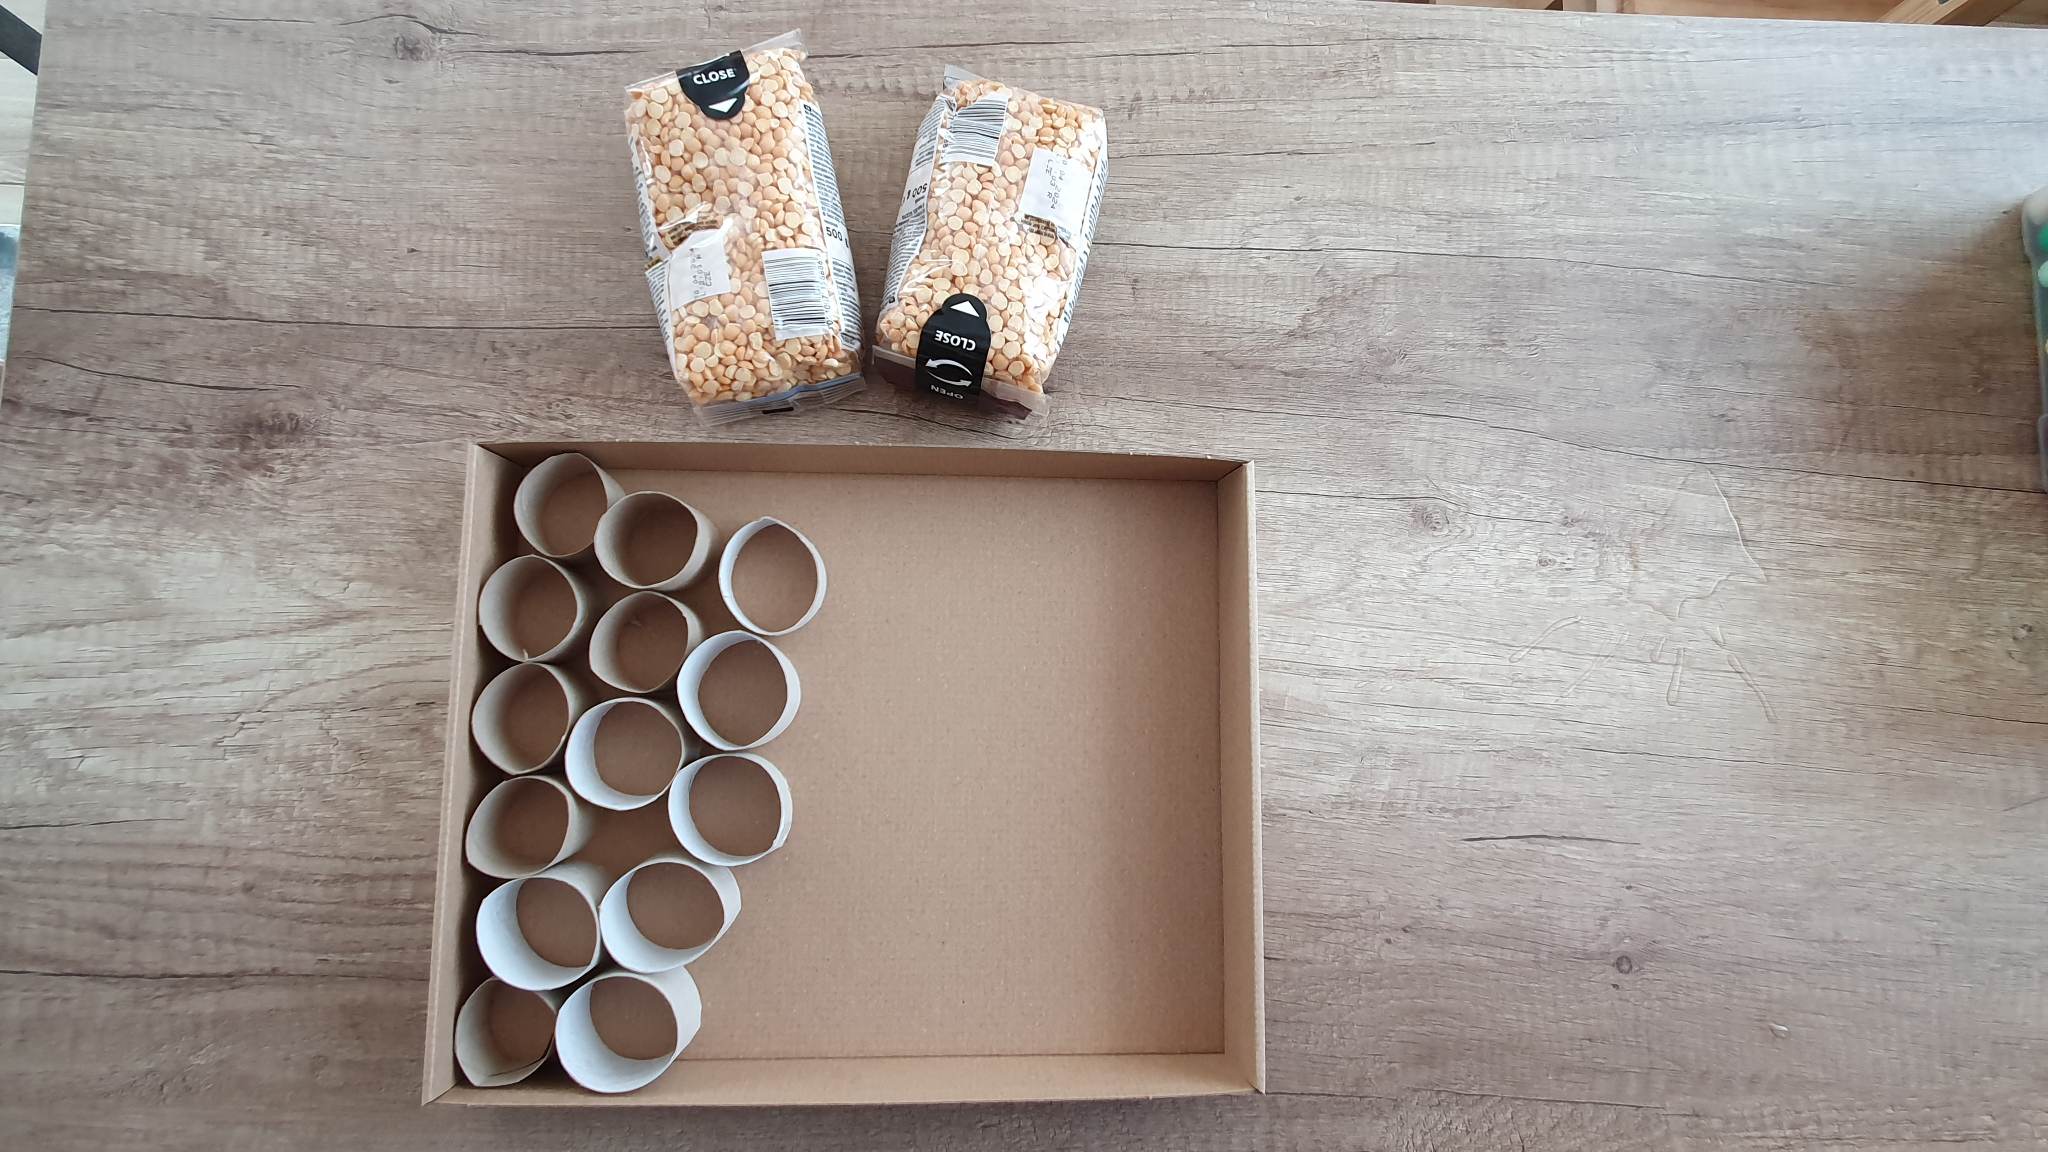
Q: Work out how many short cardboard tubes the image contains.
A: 14